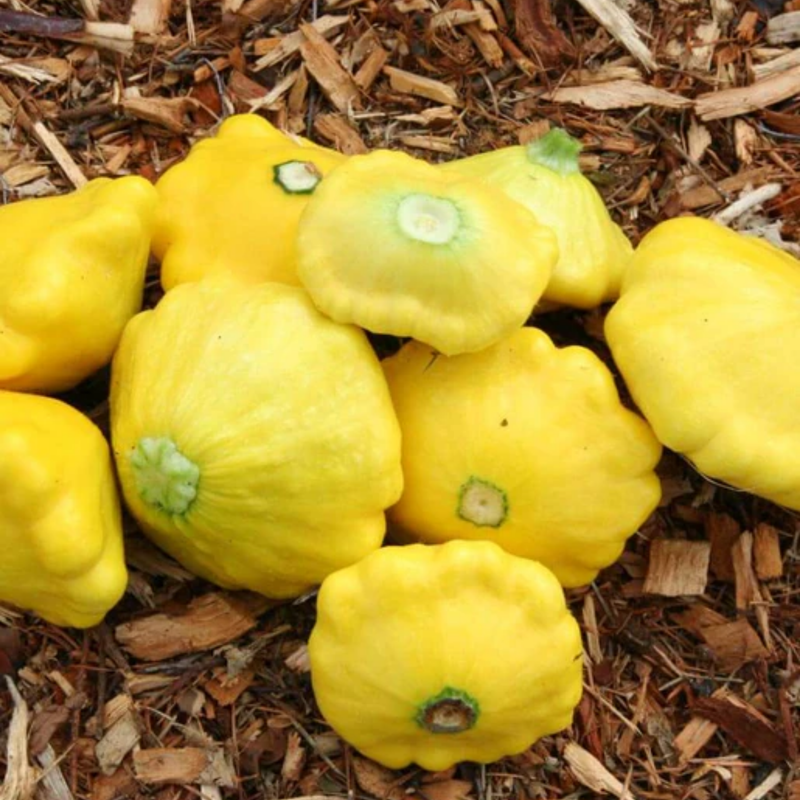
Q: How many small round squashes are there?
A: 9